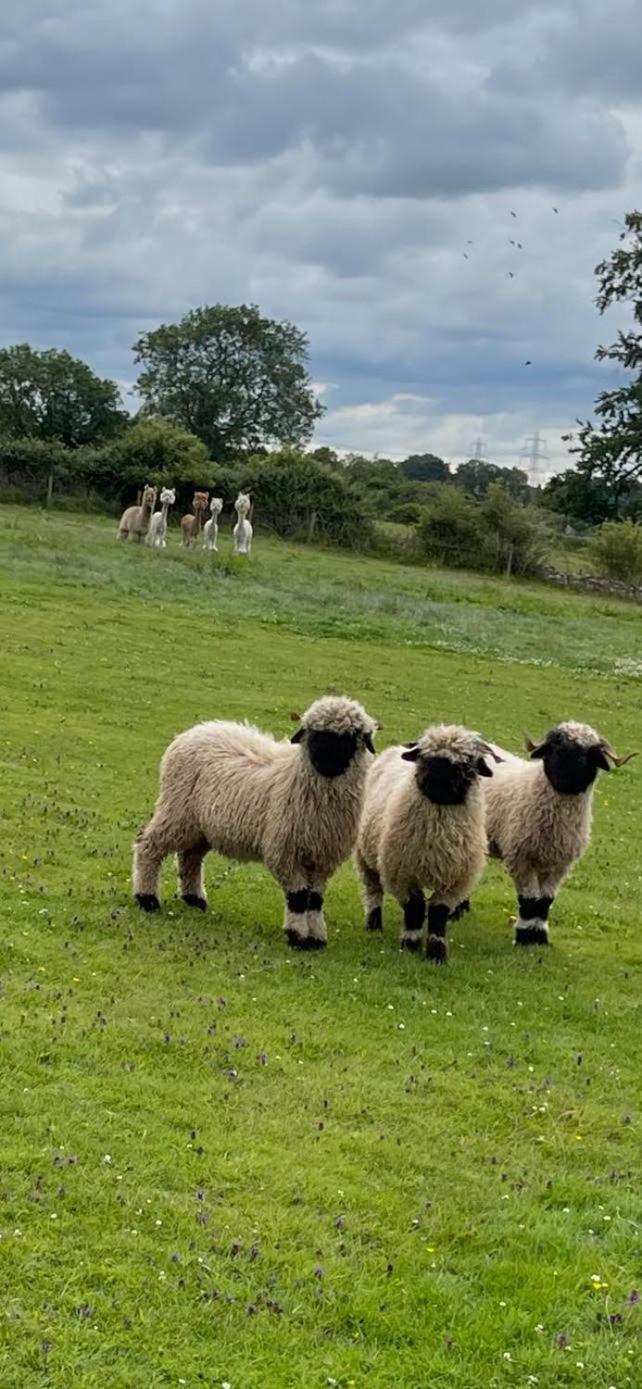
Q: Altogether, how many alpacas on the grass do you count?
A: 5